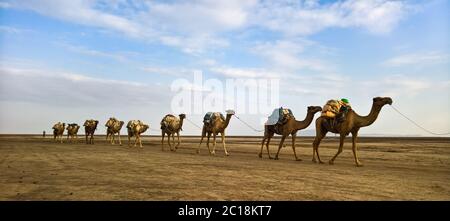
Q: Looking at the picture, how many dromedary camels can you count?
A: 9